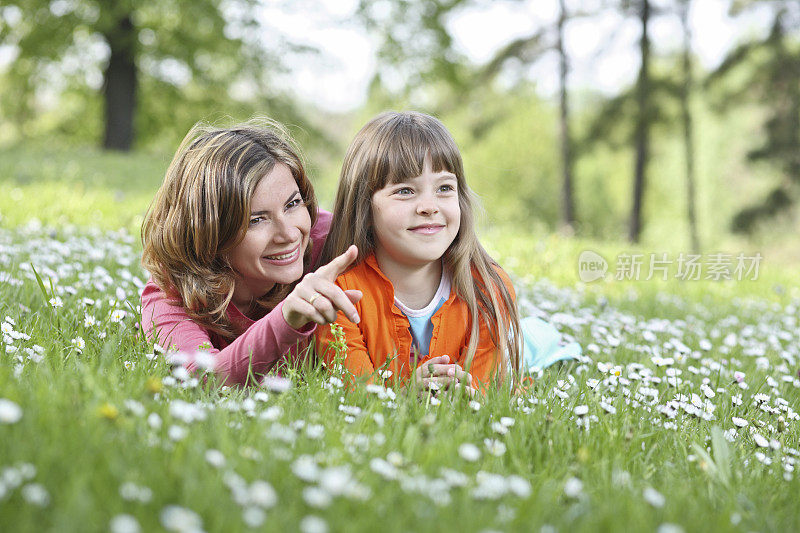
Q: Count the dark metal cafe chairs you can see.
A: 0